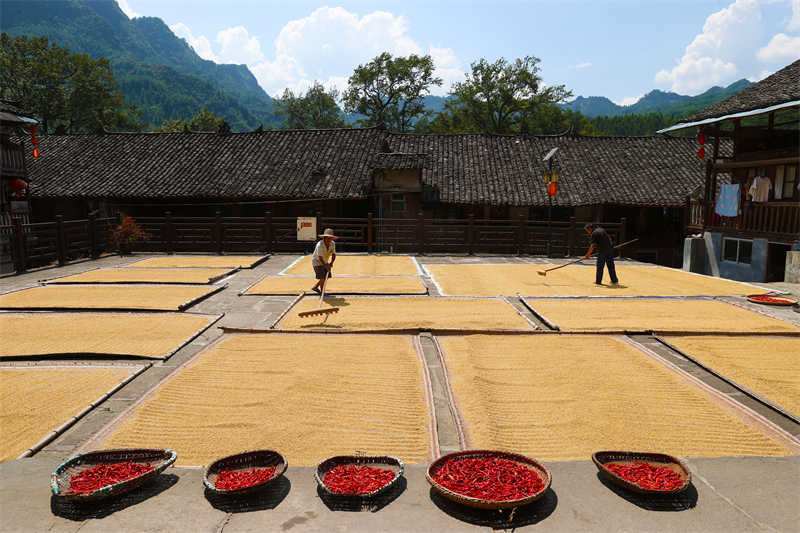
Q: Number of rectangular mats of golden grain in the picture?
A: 13